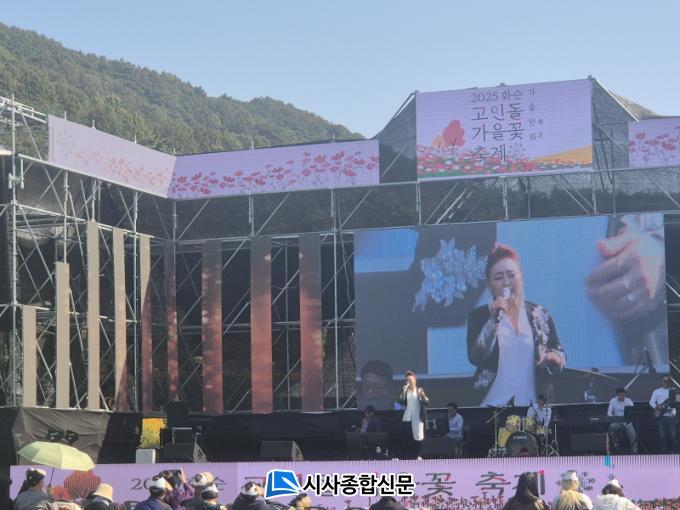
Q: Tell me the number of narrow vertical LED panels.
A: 9